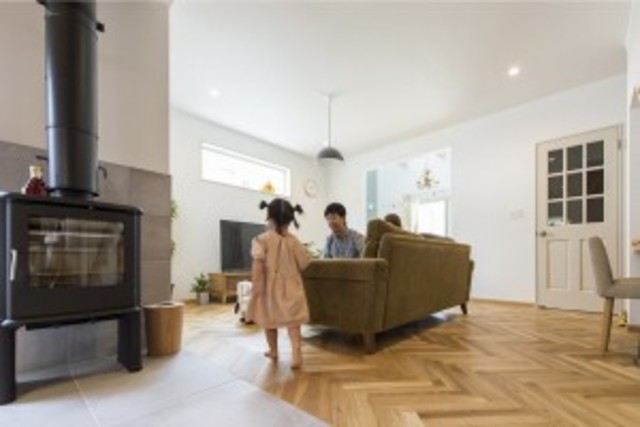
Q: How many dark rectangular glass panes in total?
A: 9